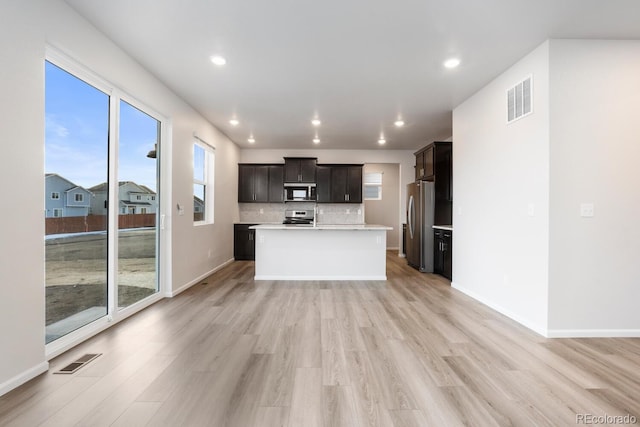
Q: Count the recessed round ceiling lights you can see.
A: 8